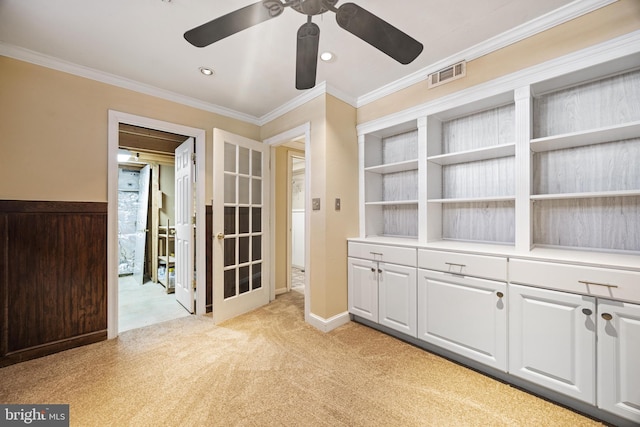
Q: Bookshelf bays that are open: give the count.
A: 3